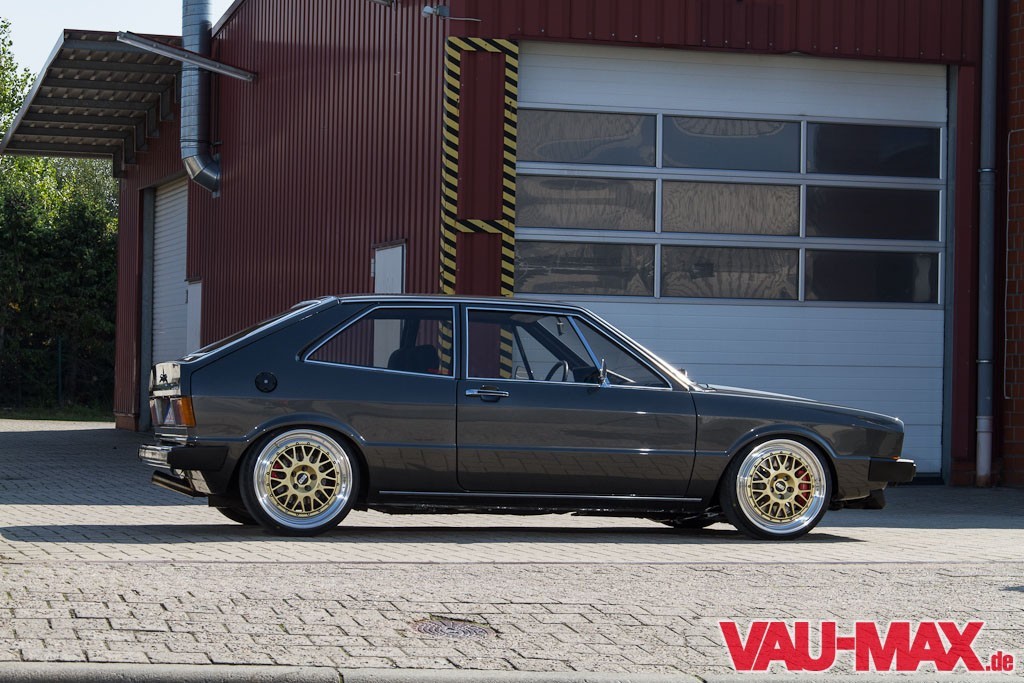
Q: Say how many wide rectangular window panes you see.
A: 9